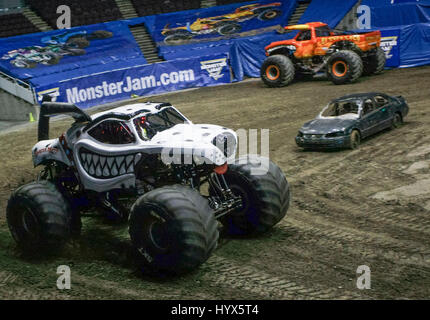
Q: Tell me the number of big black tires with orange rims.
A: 2